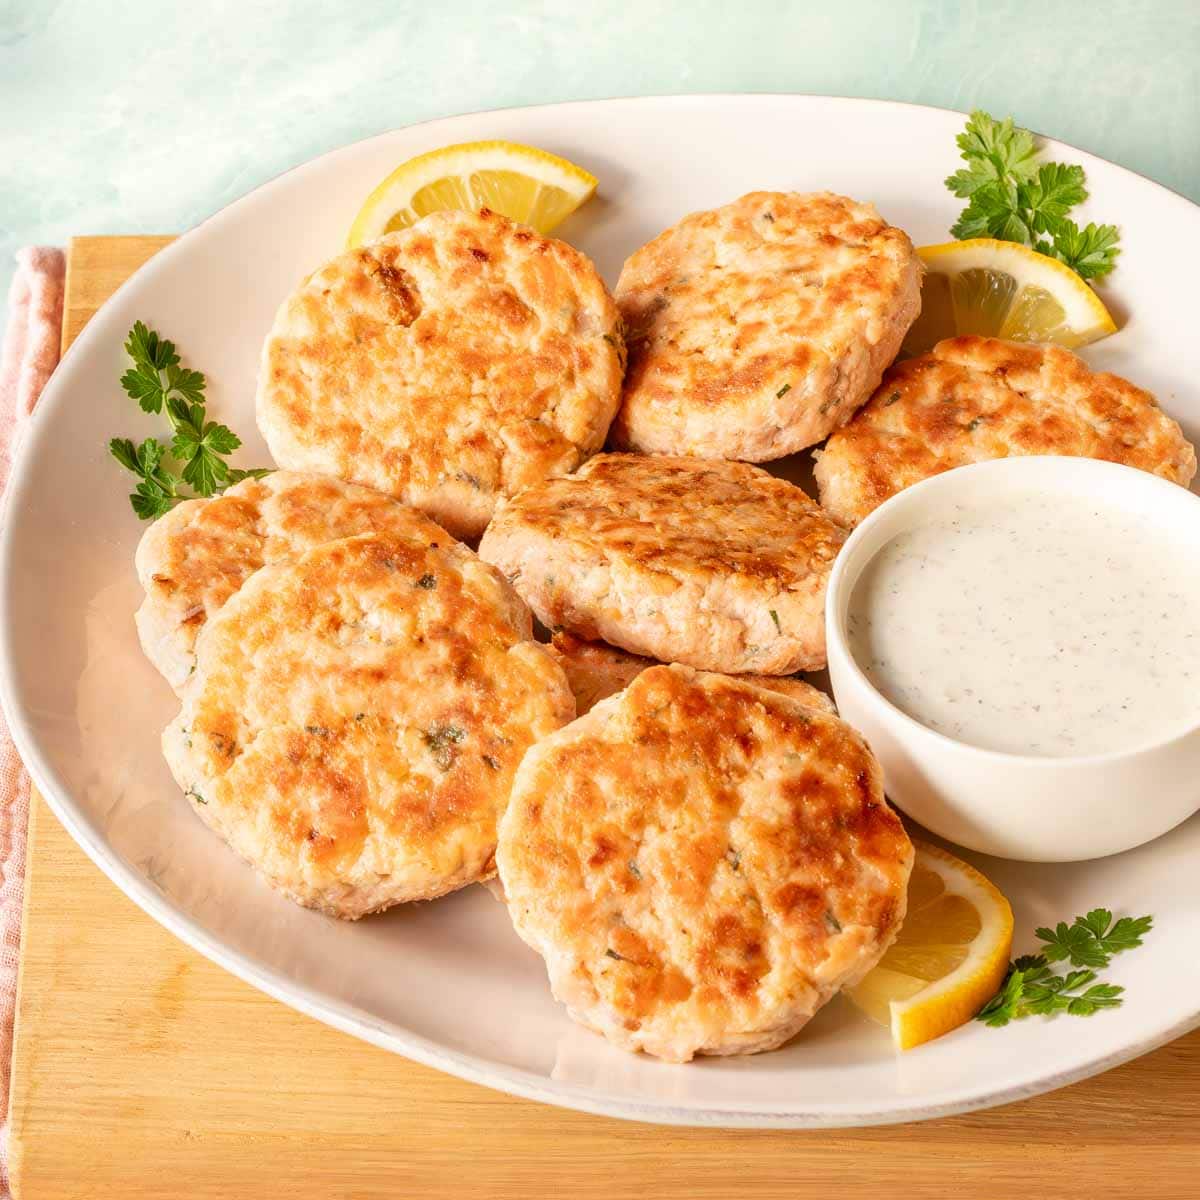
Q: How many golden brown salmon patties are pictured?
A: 8